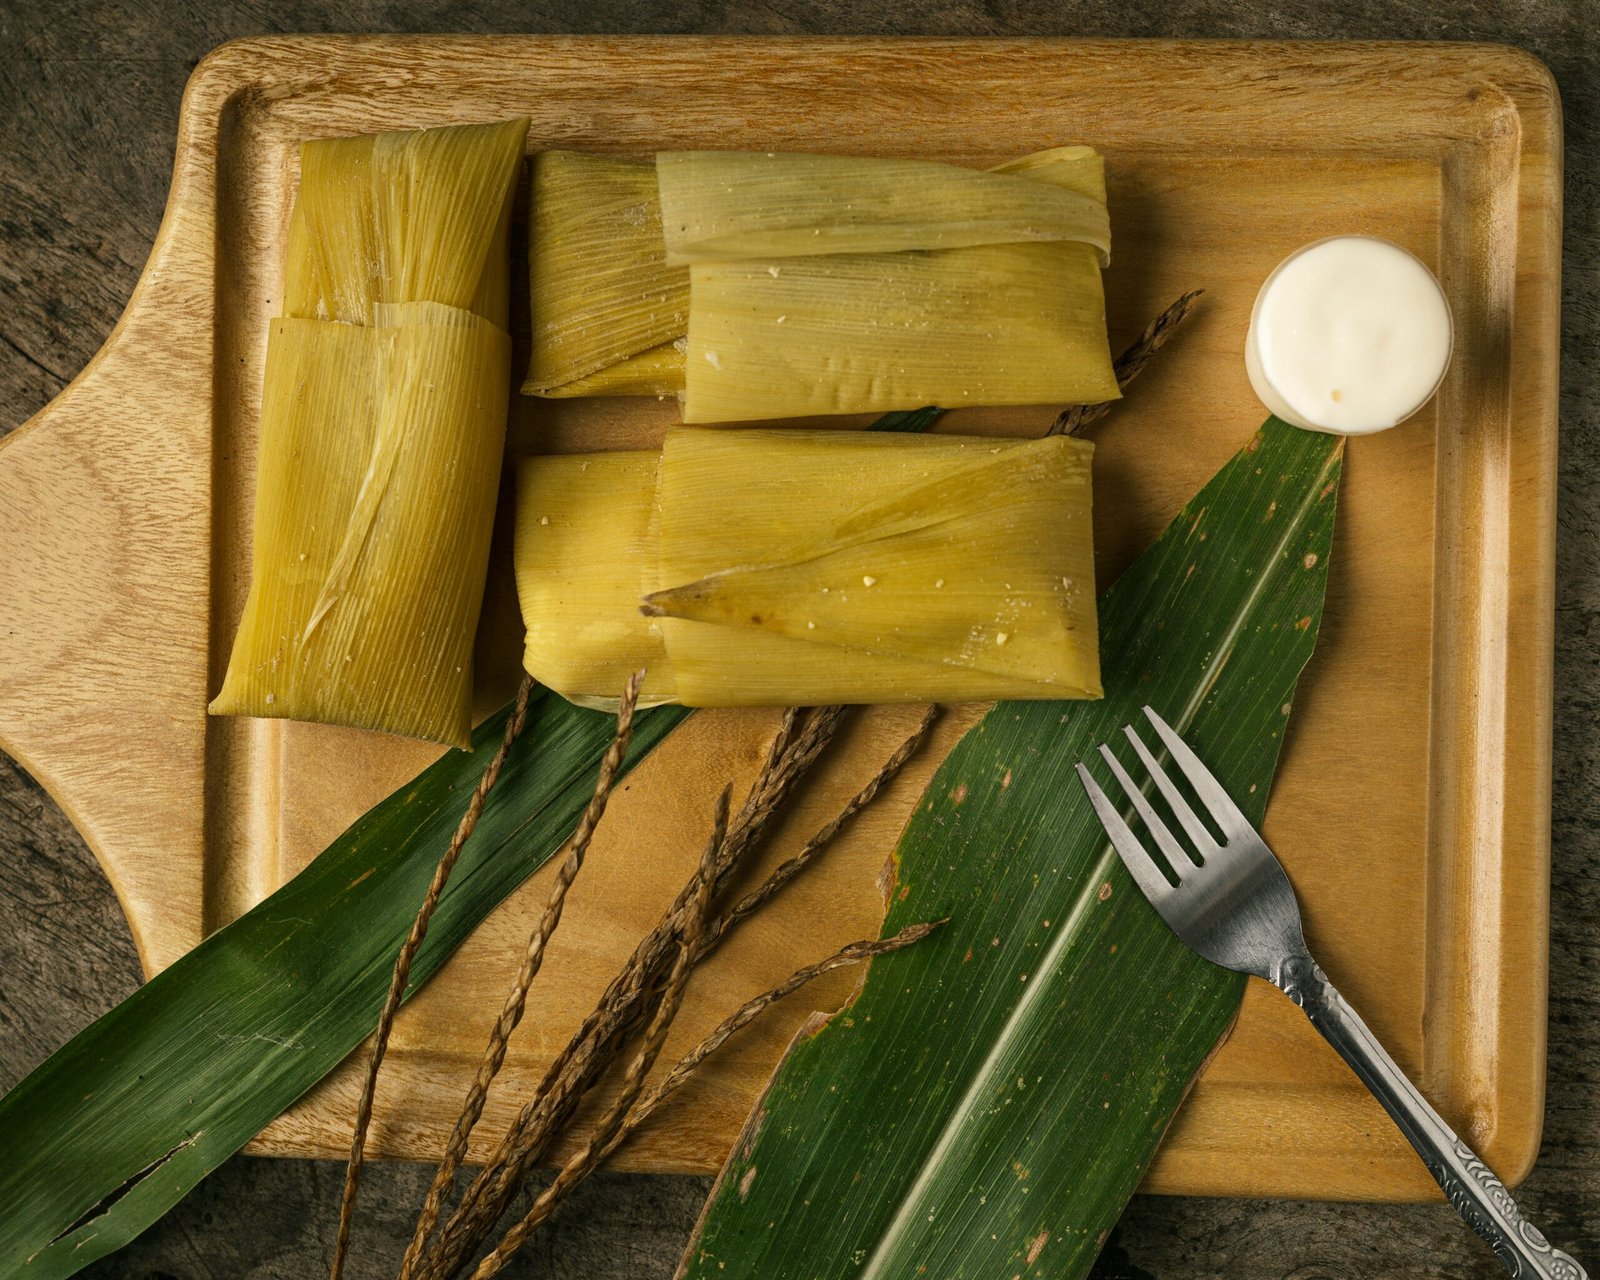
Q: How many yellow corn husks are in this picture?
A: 3